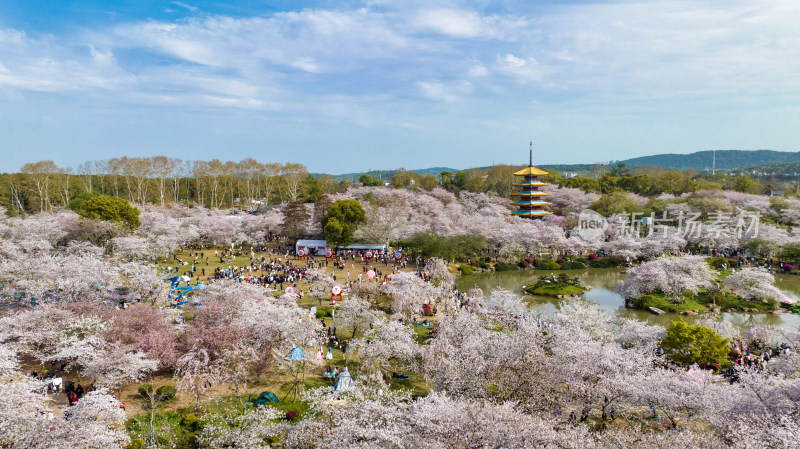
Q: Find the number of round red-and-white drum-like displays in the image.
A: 6